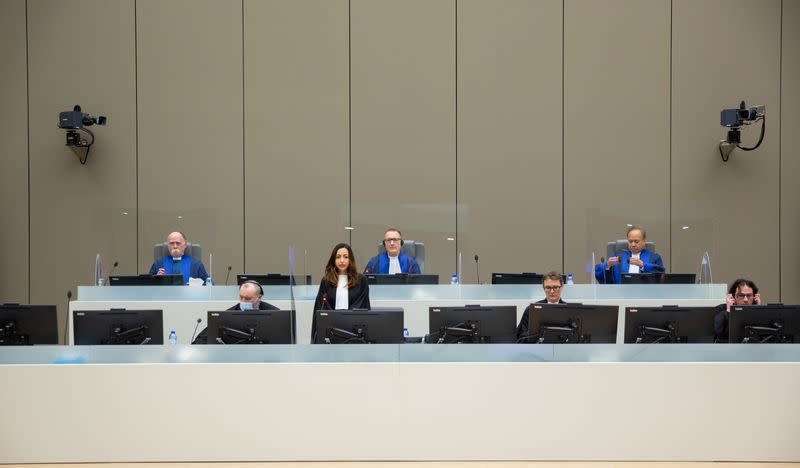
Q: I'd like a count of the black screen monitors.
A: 13